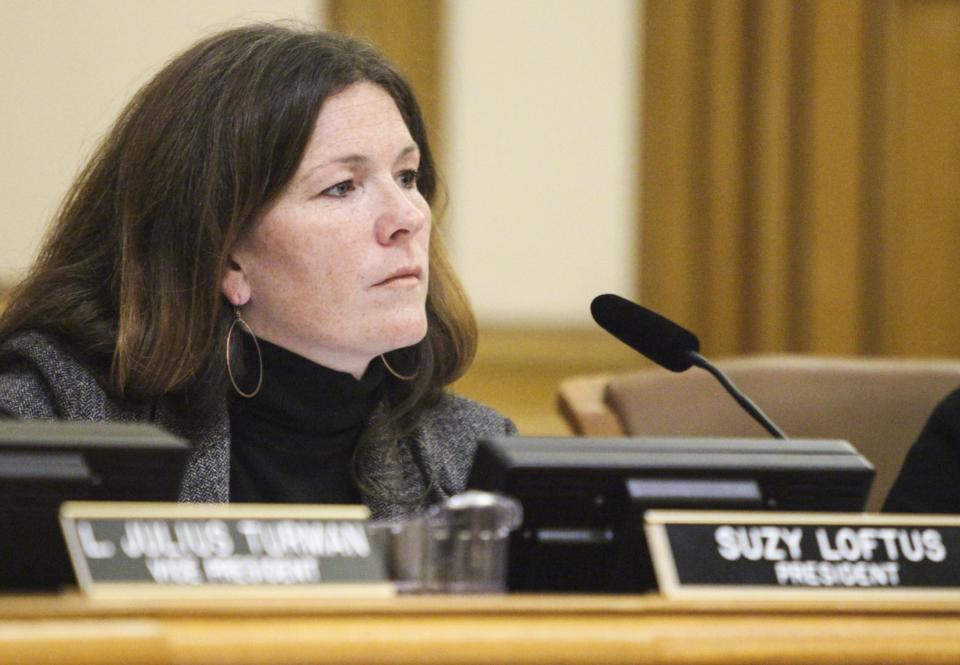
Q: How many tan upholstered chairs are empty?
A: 1